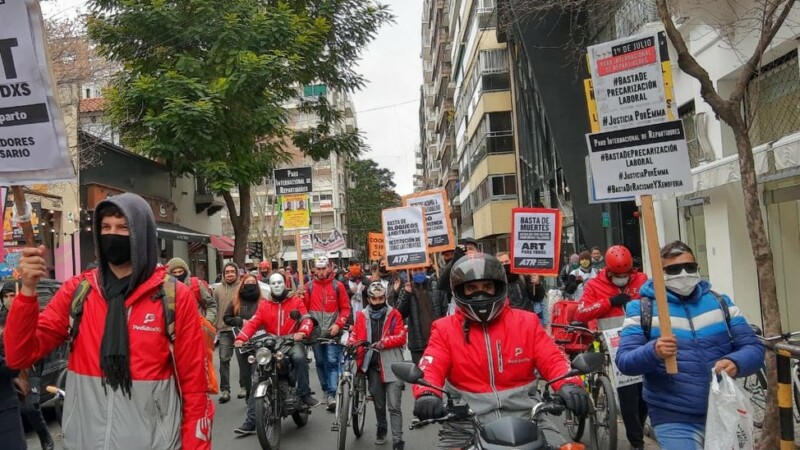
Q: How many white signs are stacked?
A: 2